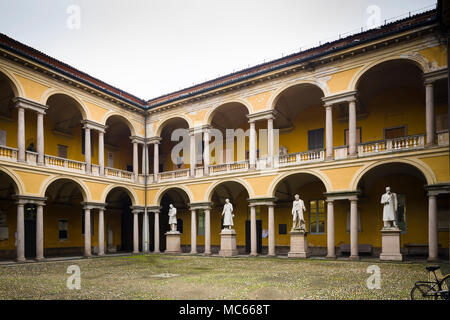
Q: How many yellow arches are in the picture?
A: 14